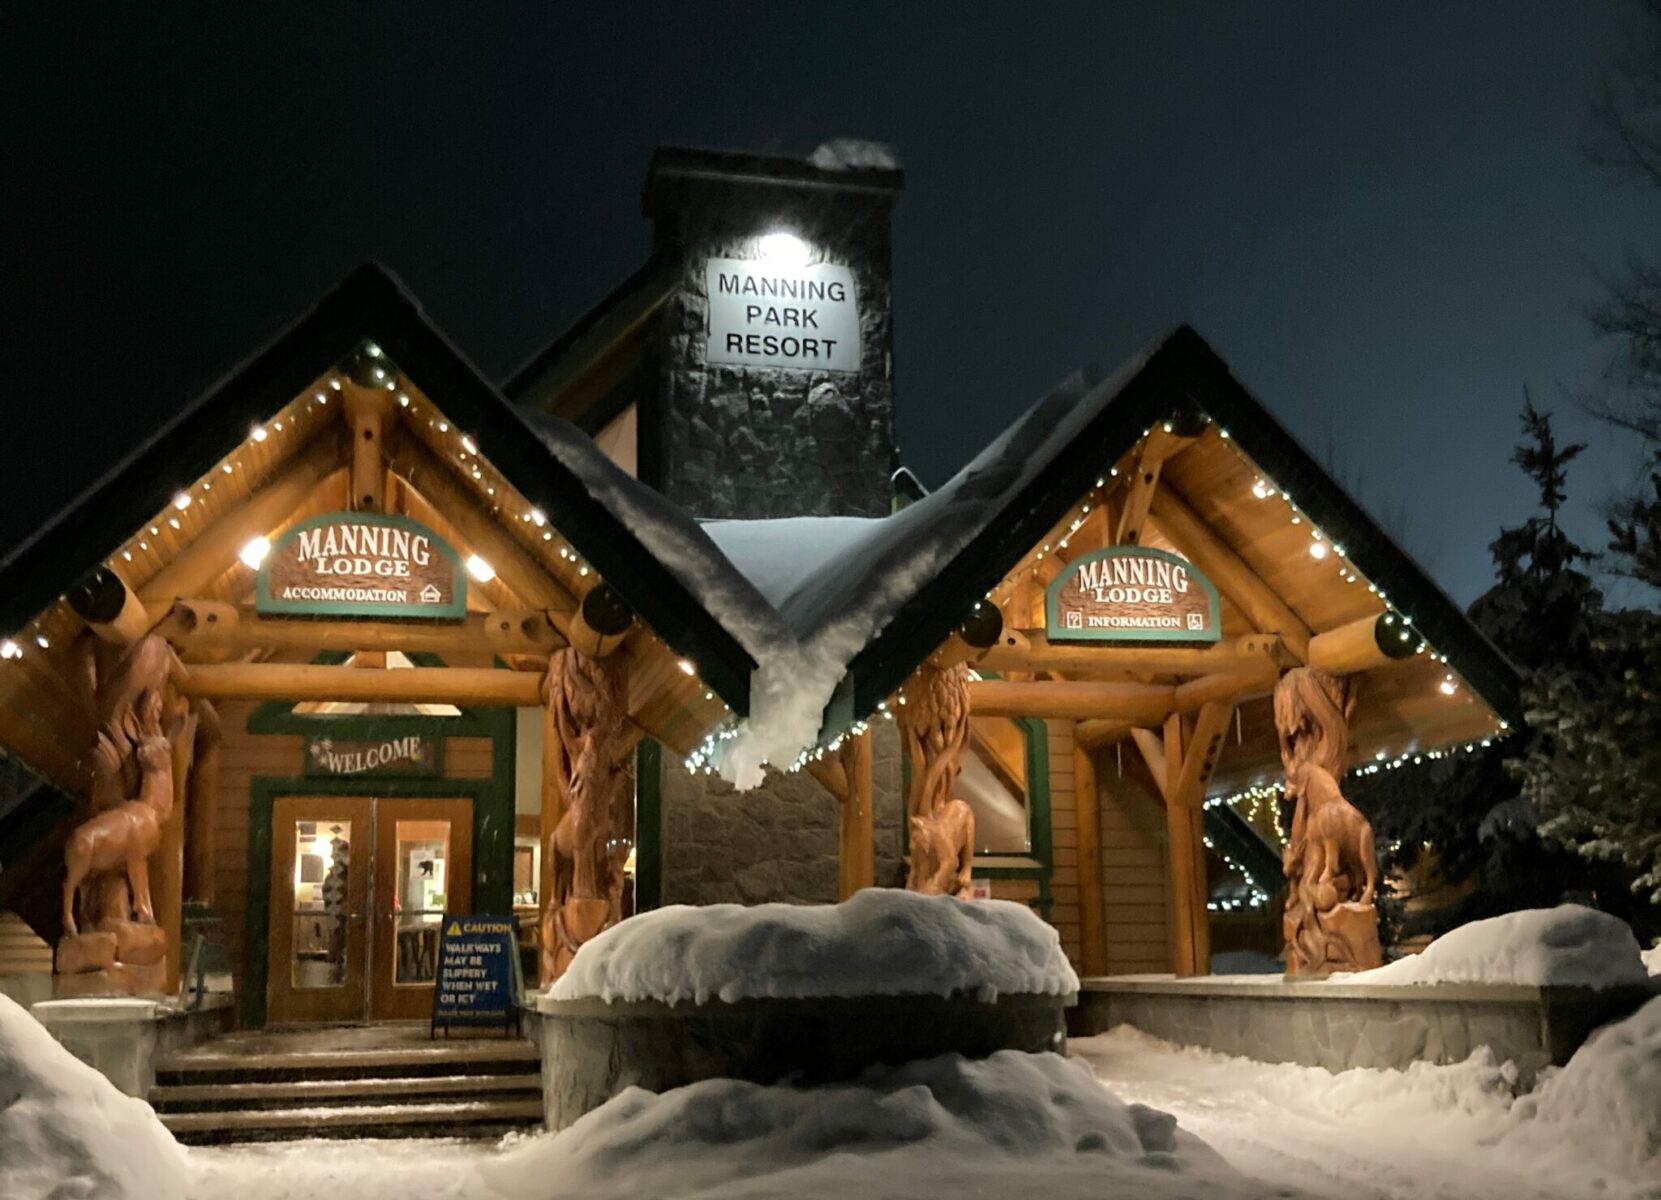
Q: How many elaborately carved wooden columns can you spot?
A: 4